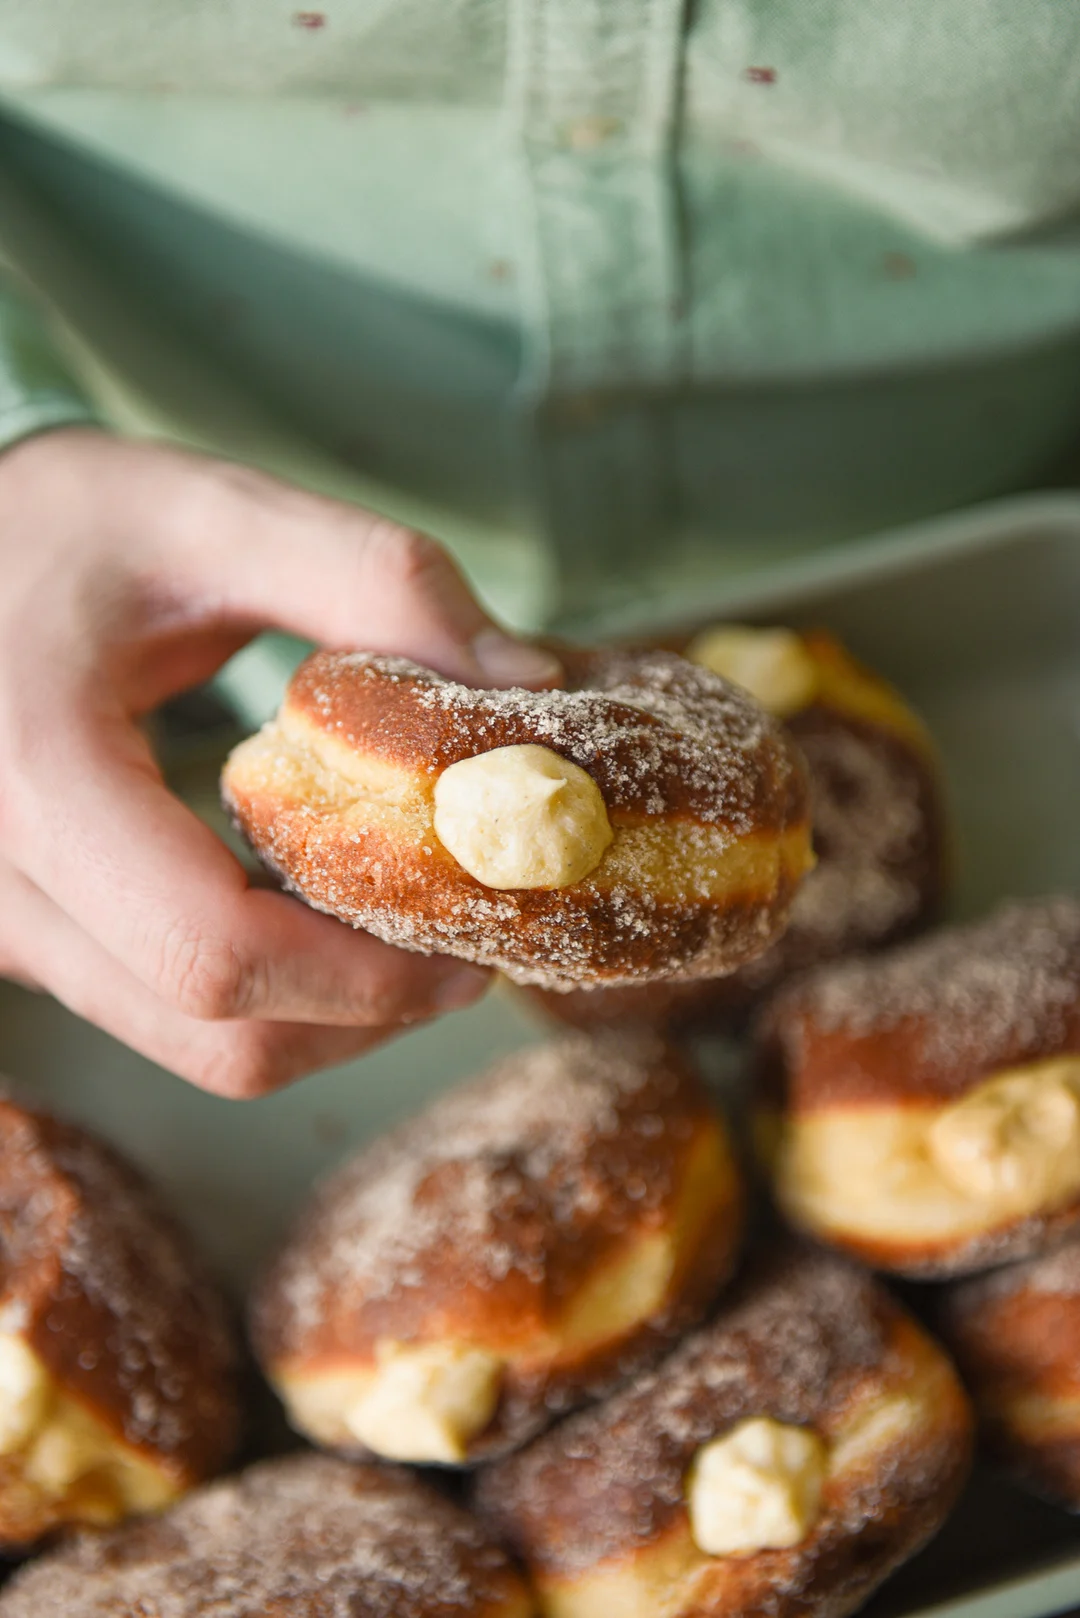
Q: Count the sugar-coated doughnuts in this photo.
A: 8